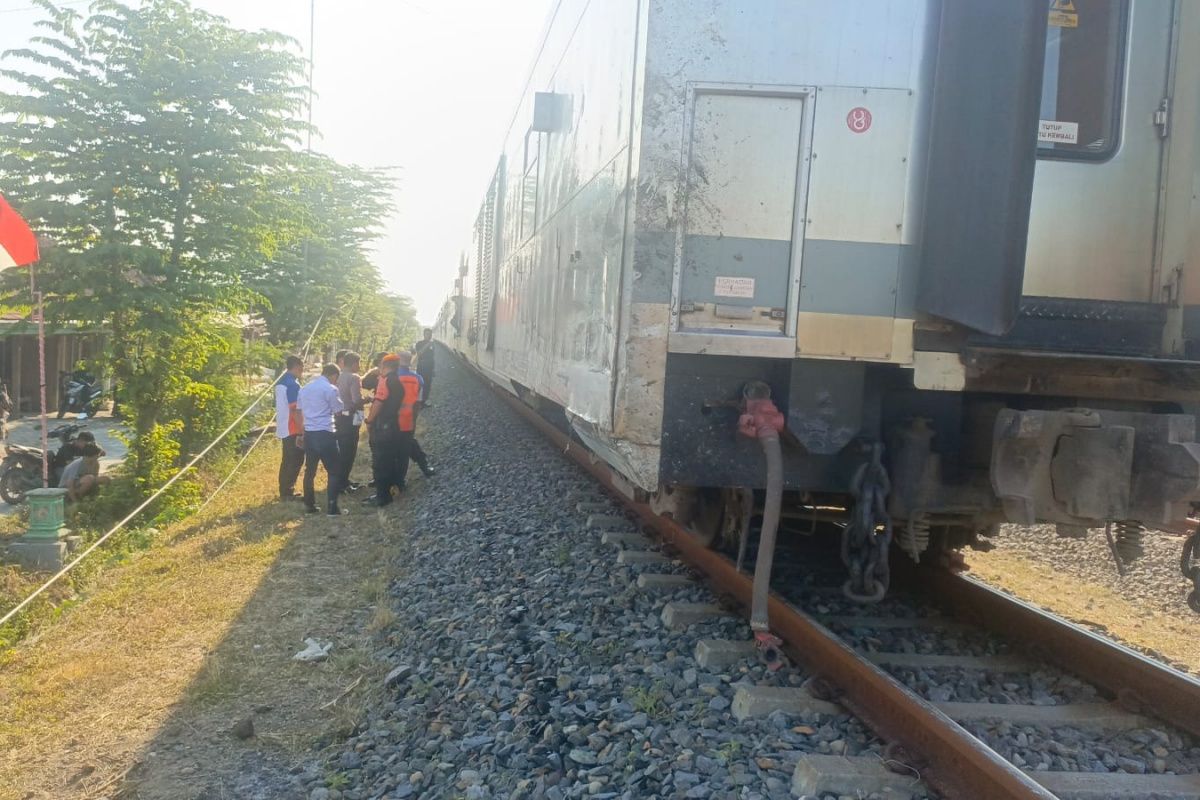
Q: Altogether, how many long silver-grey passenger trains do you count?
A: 1